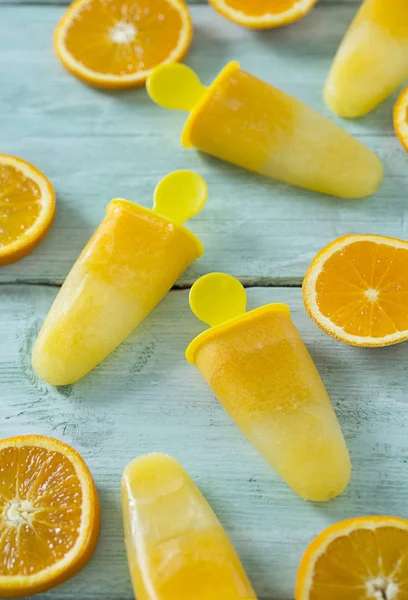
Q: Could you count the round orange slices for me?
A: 7